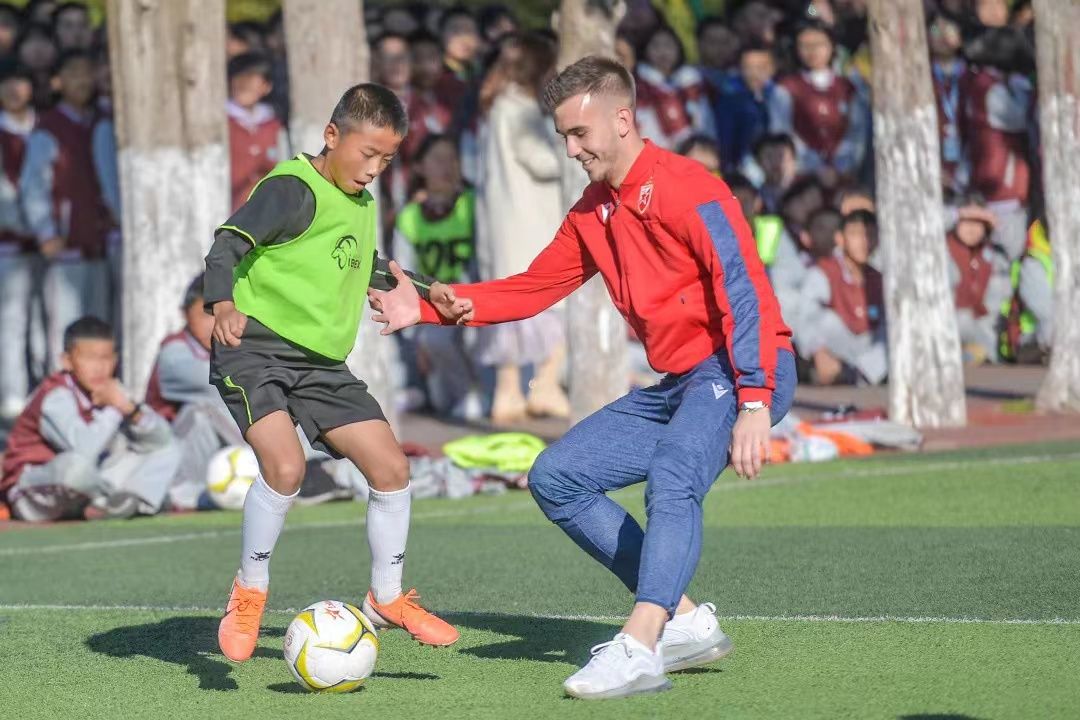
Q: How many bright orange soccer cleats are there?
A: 2